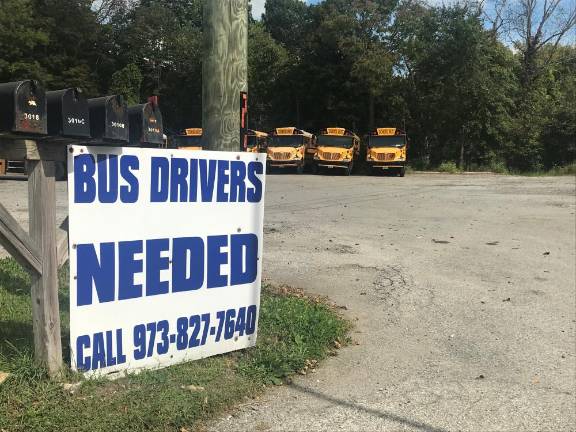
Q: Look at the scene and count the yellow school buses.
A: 5